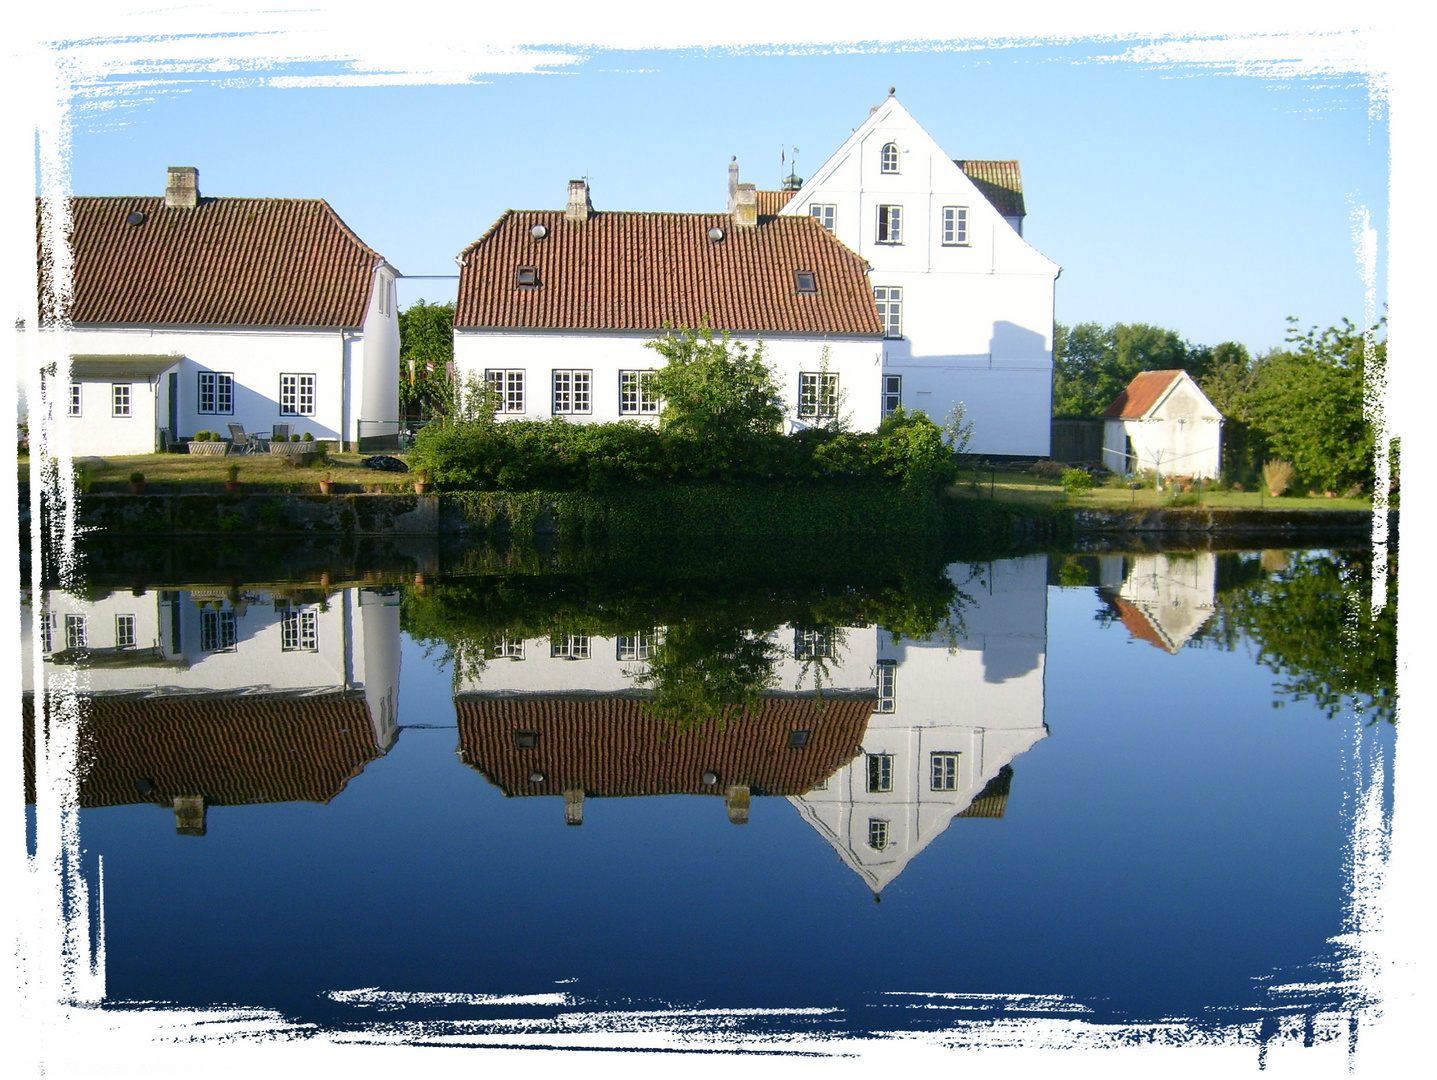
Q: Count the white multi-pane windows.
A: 14